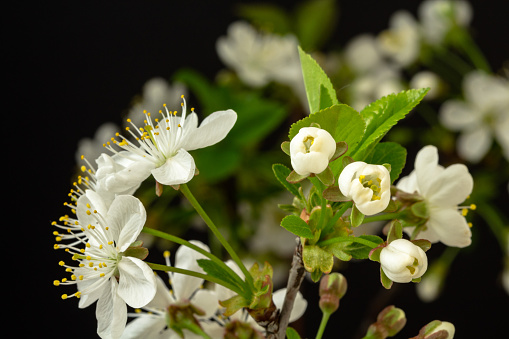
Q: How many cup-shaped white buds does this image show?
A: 3